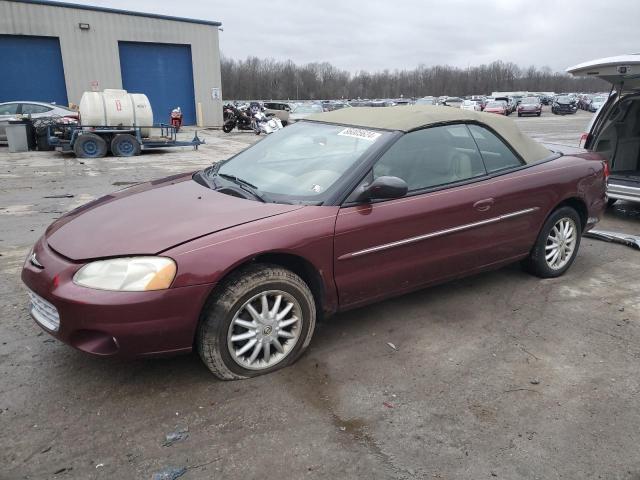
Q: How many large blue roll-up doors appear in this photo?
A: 2